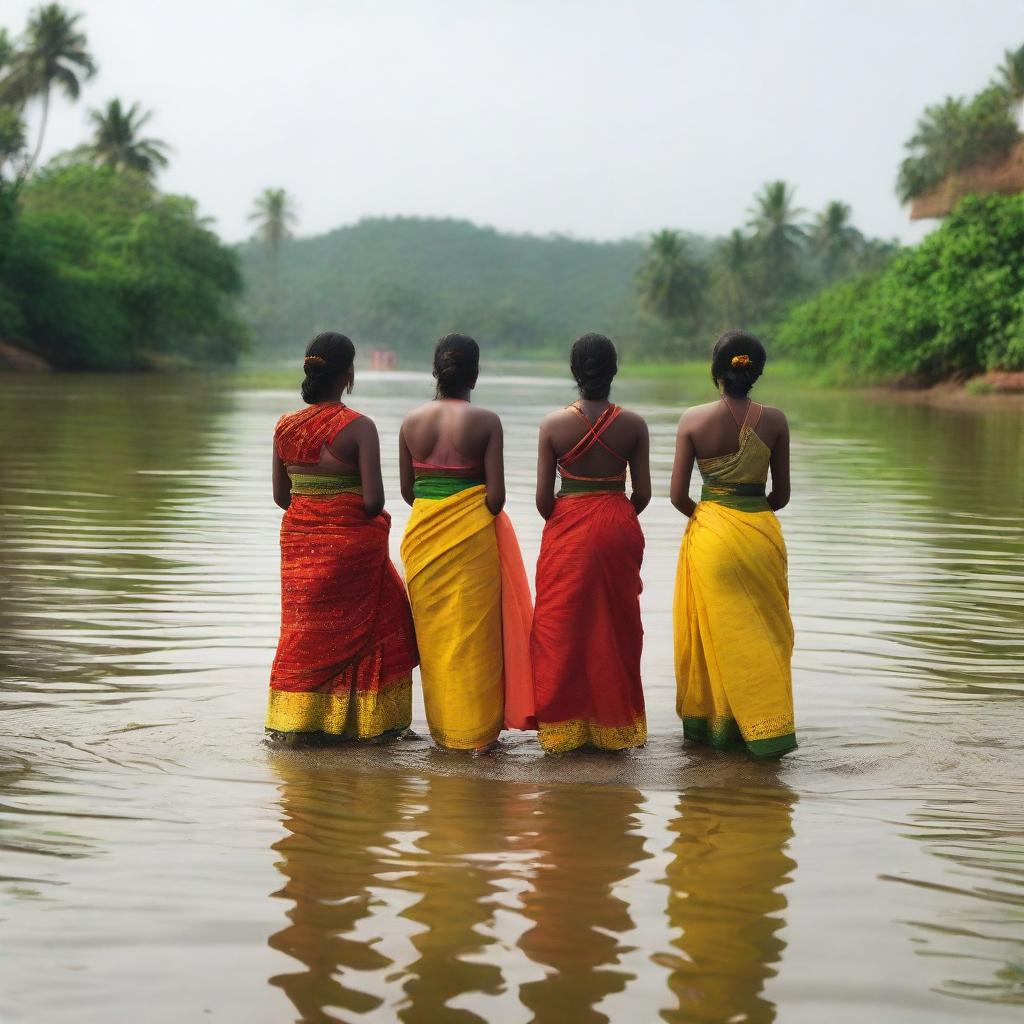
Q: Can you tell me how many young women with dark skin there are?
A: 4